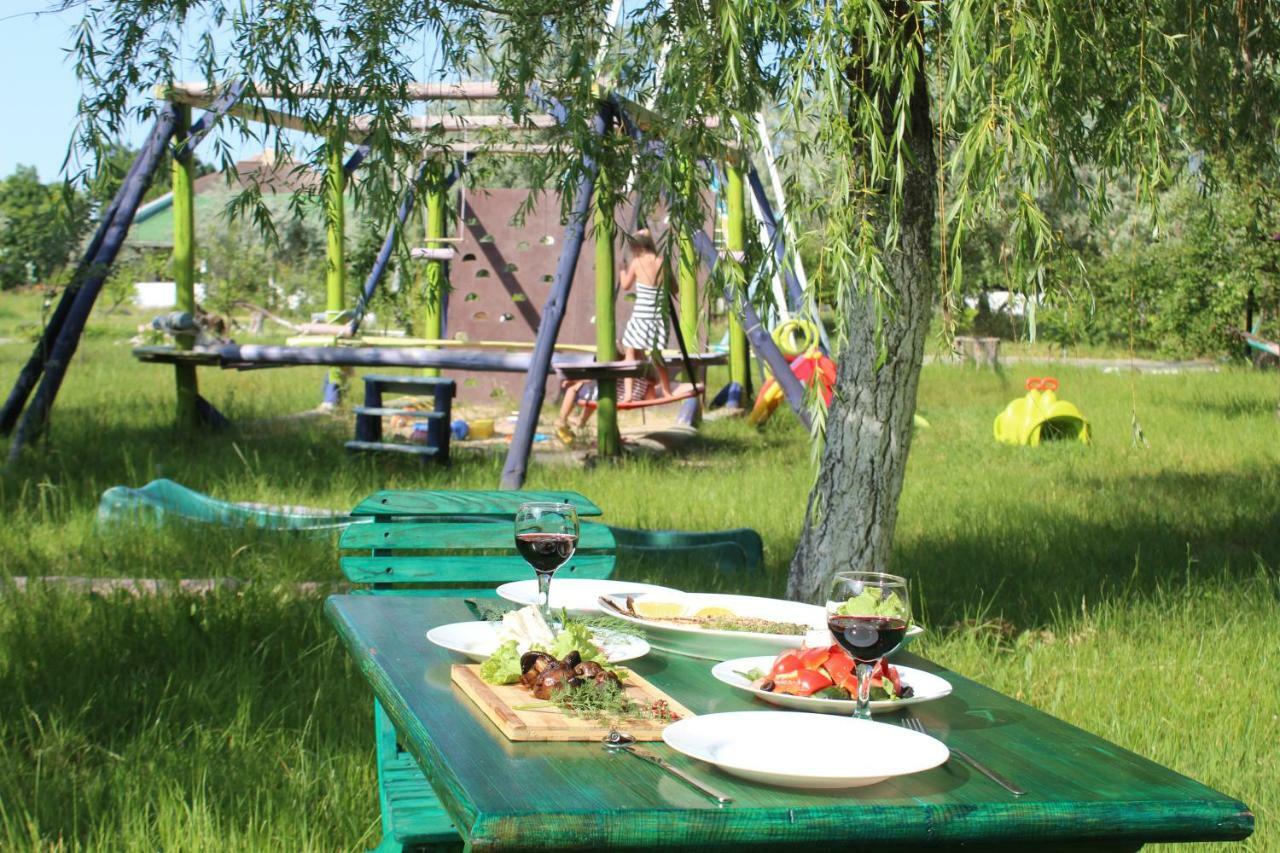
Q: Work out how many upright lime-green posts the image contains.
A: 6